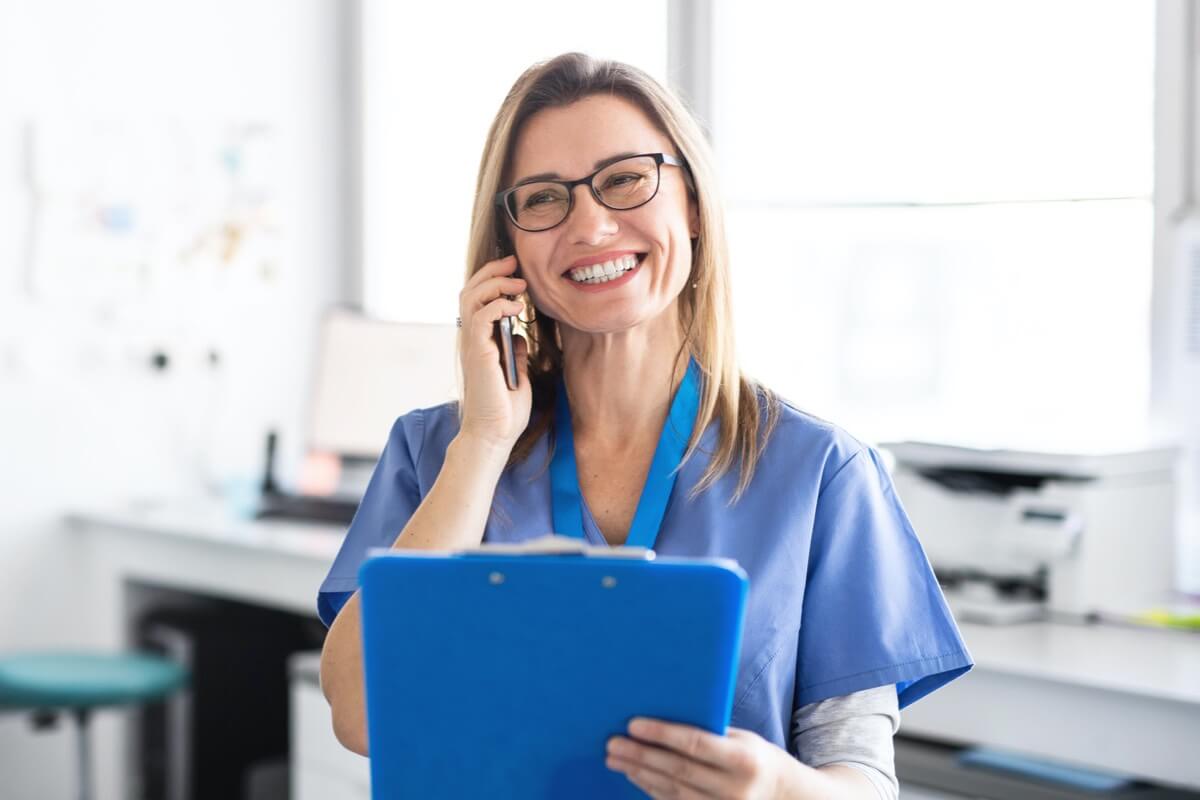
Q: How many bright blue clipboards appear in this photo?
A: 1